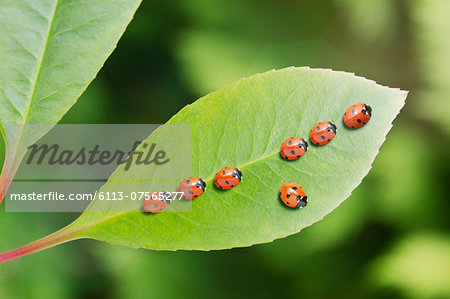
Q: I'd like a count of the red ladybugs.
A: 7